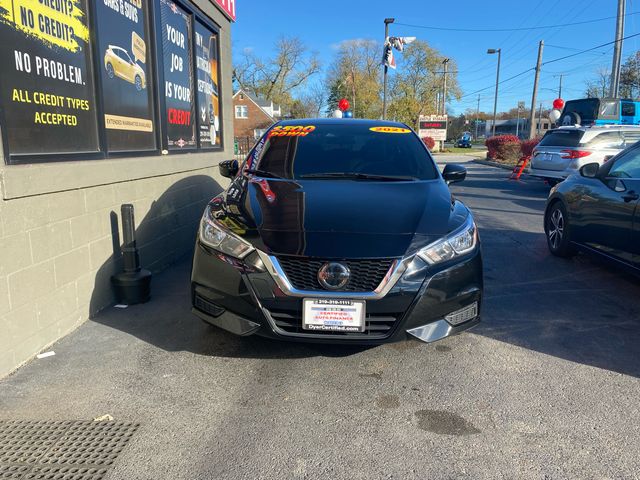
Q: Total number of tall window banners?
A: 4